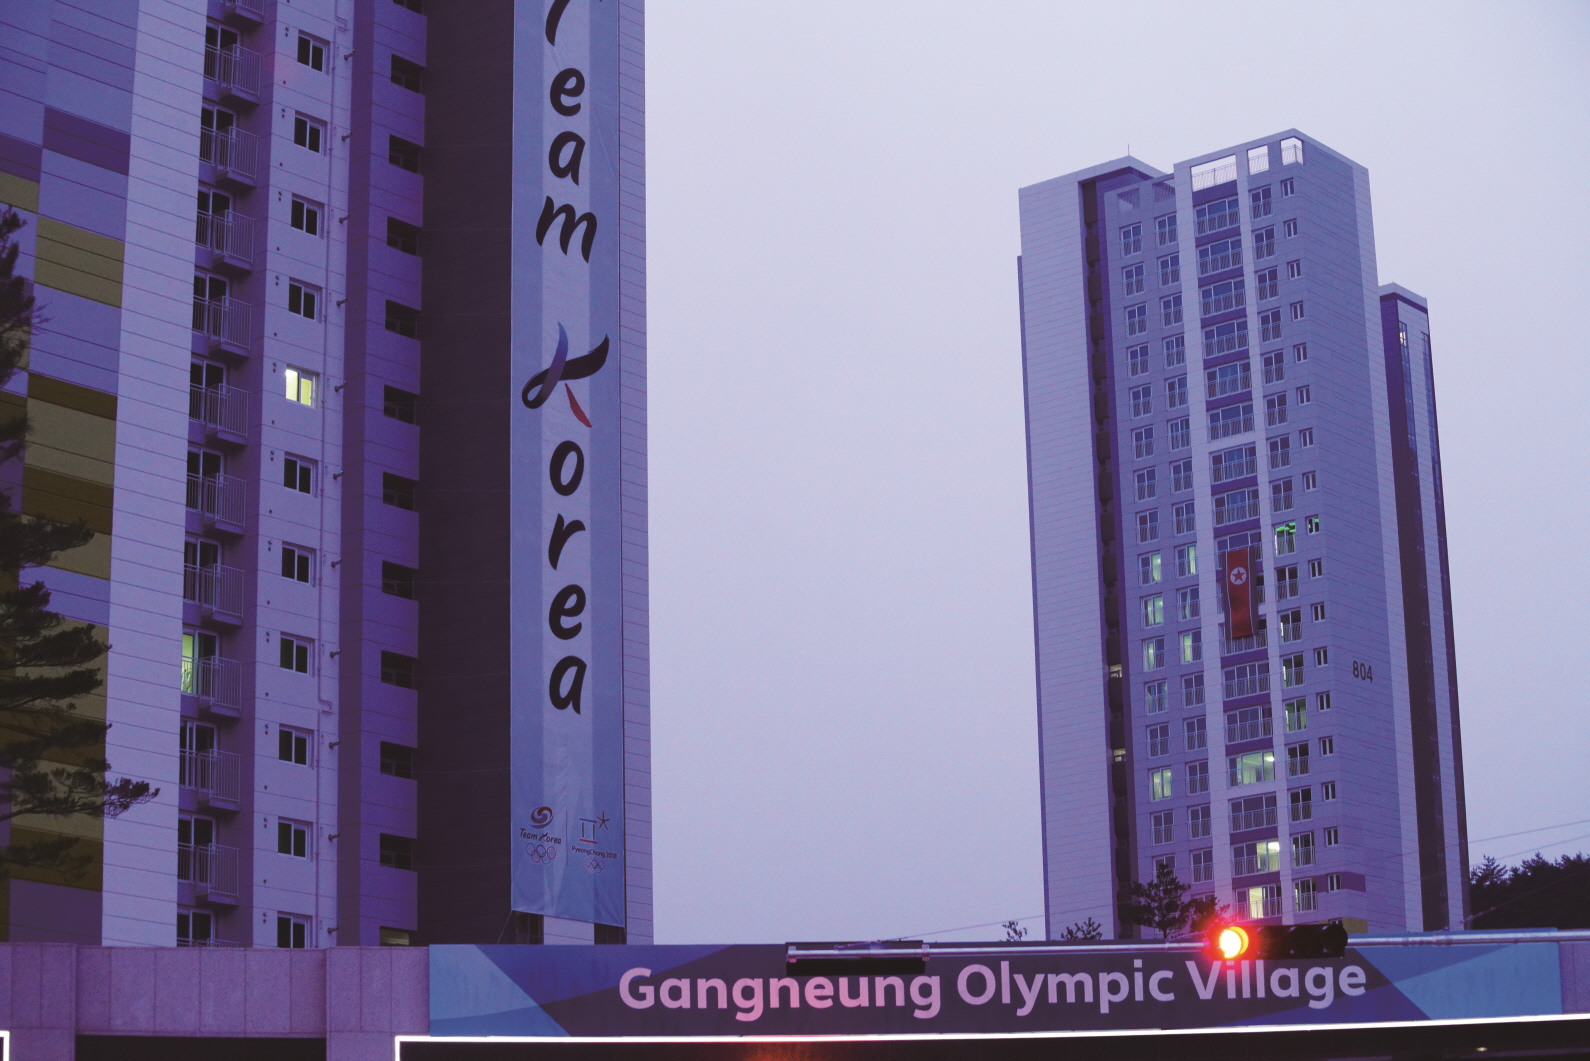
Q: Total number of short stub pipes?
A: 11